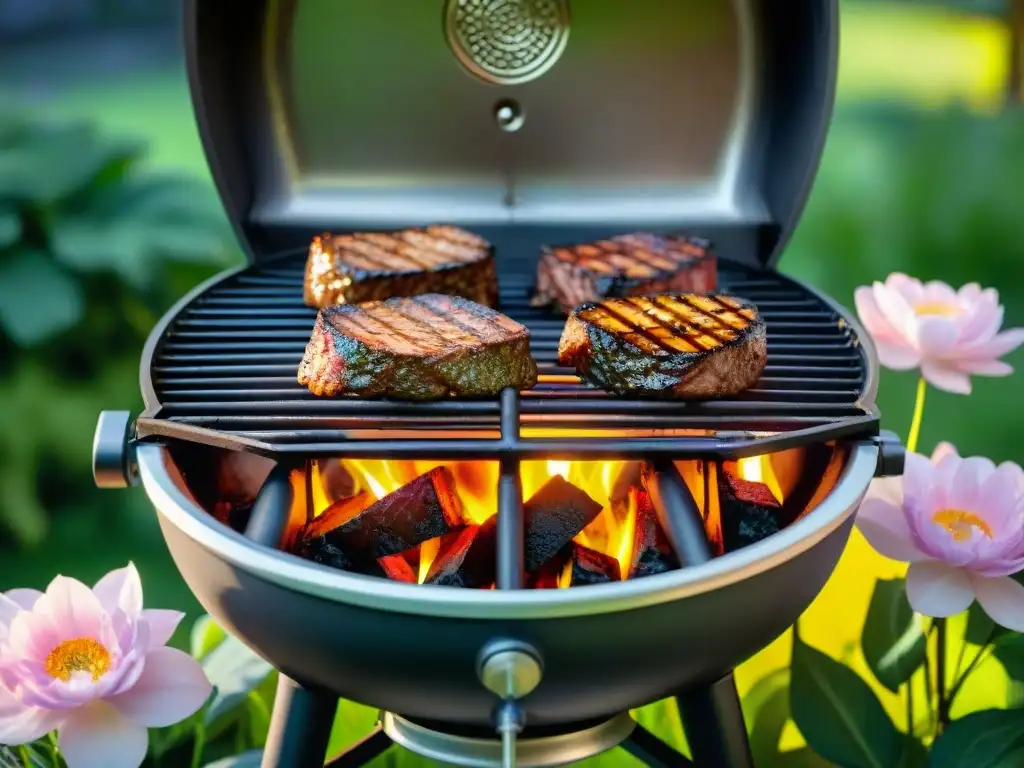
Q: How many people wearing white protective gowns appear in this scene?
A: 0